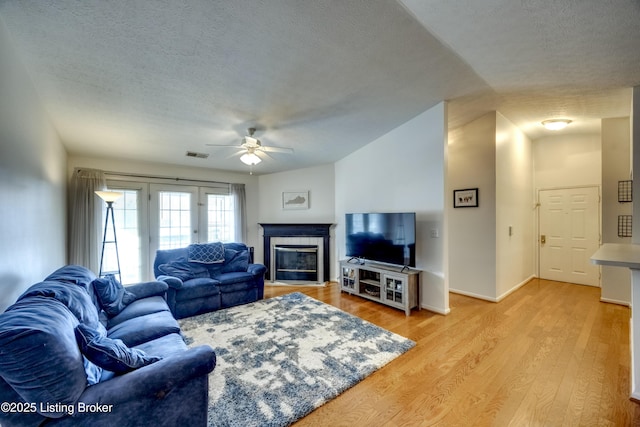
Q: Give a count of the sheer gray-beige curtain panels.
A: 2